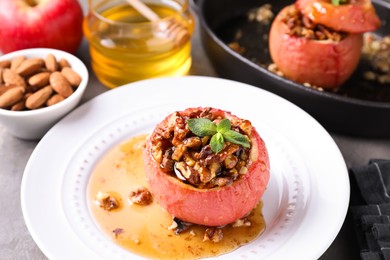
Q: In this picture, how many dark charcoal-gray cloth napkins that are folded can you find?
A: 1